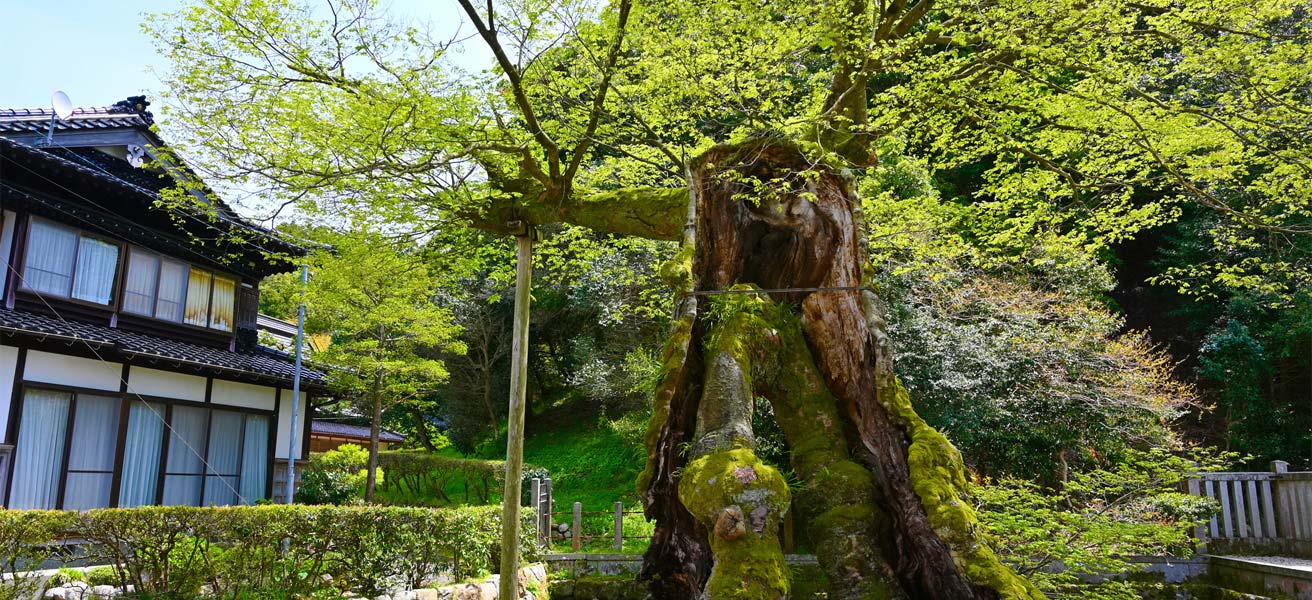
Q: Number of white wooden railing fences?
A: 1